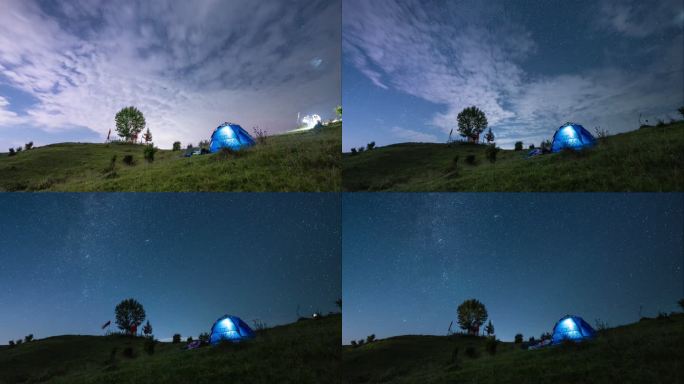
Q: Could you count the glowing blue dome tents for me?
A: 4